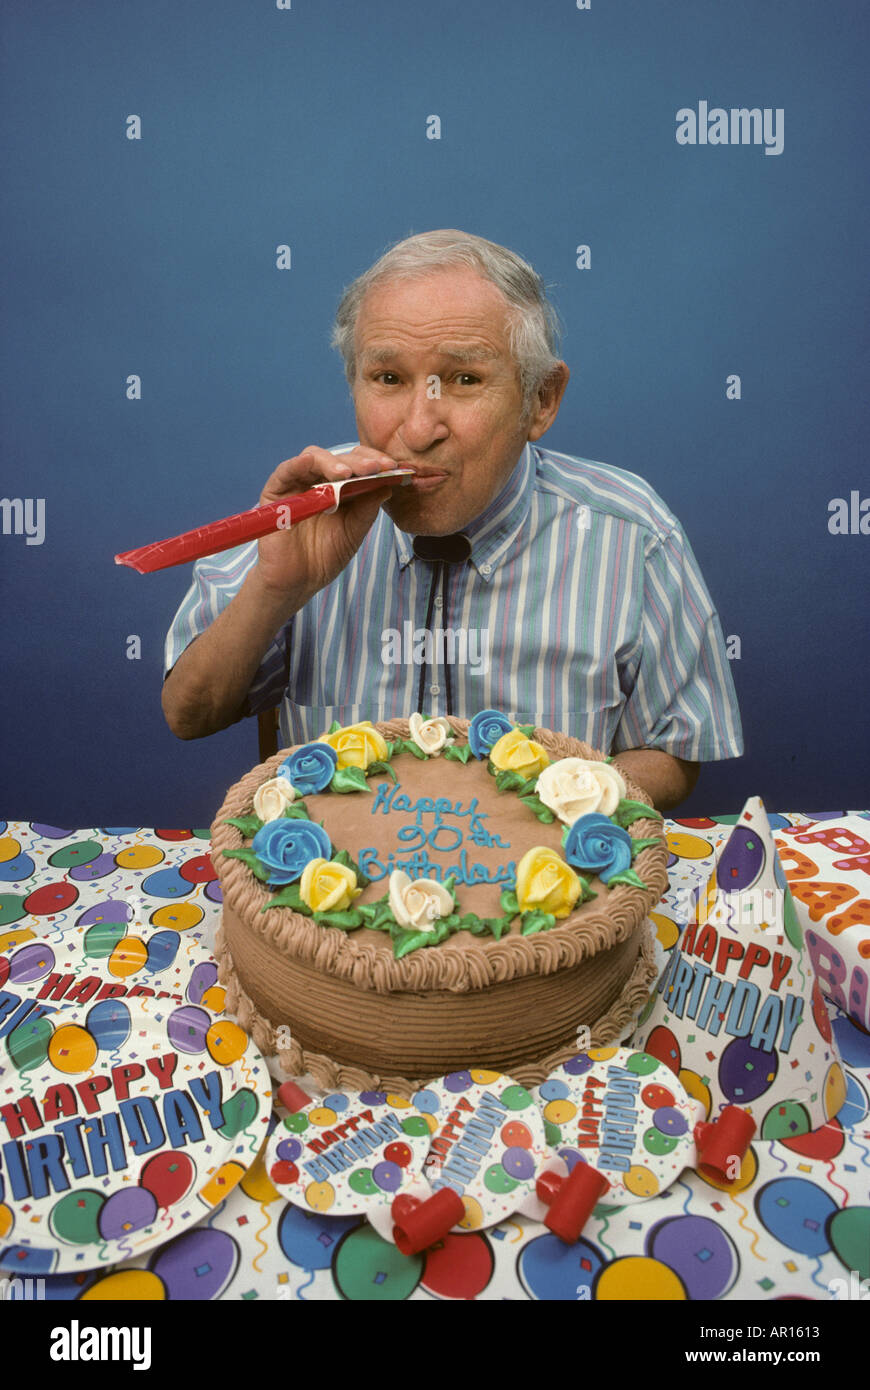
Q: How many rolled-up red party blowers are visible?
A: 3